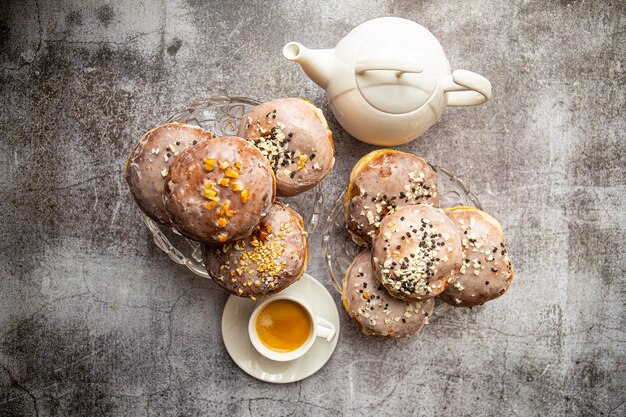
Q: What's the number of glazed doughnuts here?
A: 8